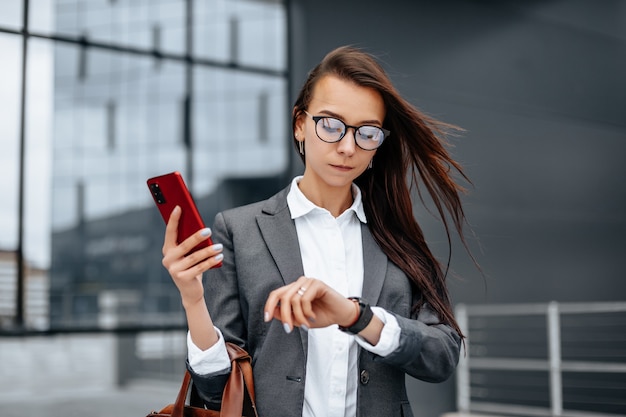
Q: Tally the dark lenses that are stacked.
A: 3